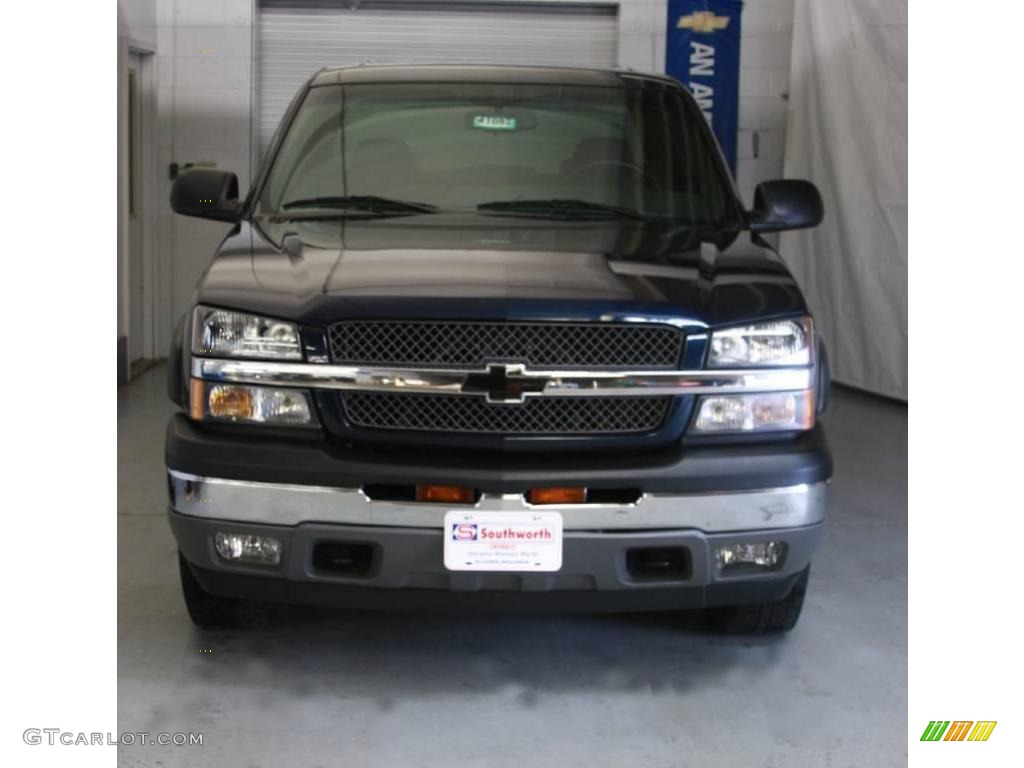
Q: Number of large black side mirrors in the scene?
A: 2